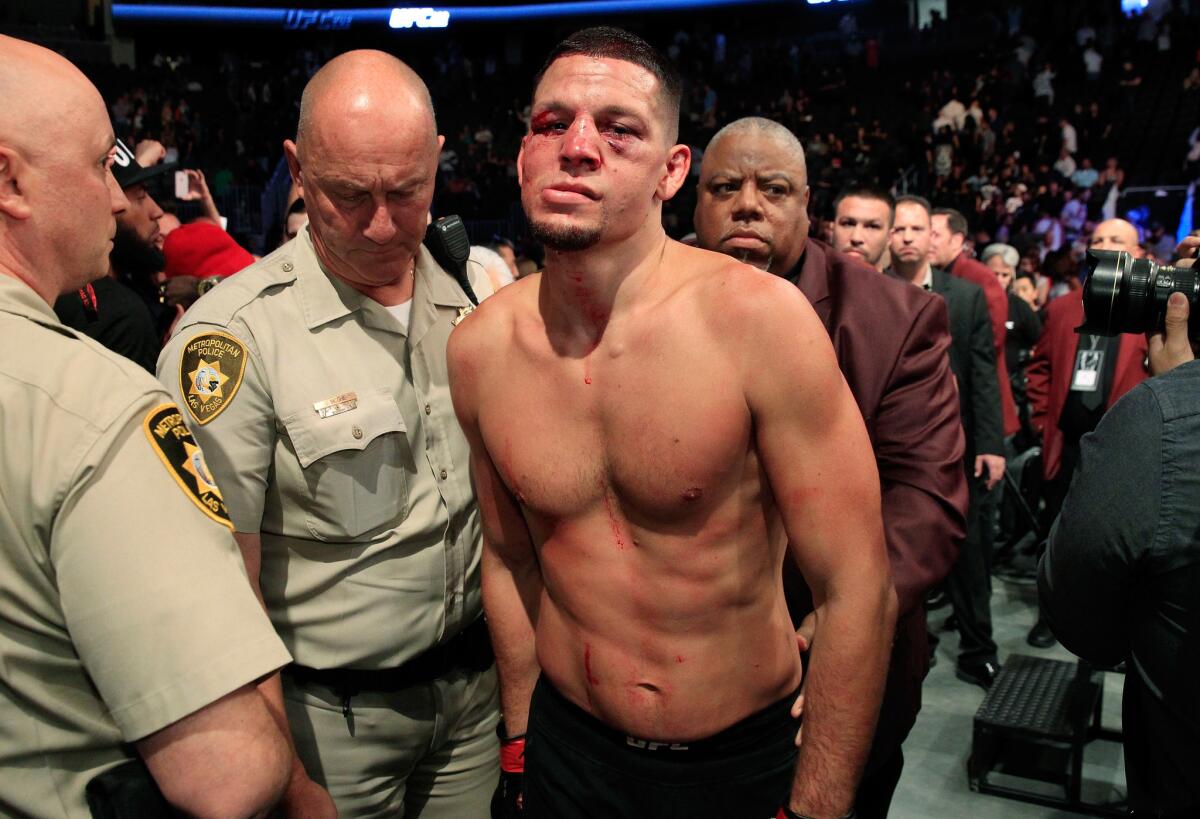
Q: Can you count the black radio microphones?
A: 1